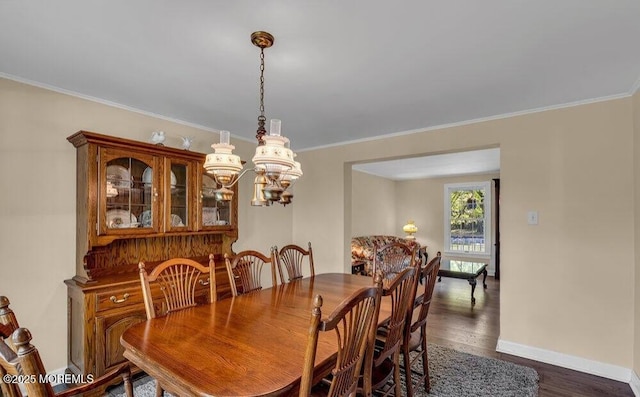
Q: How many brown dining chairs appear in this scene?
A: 8